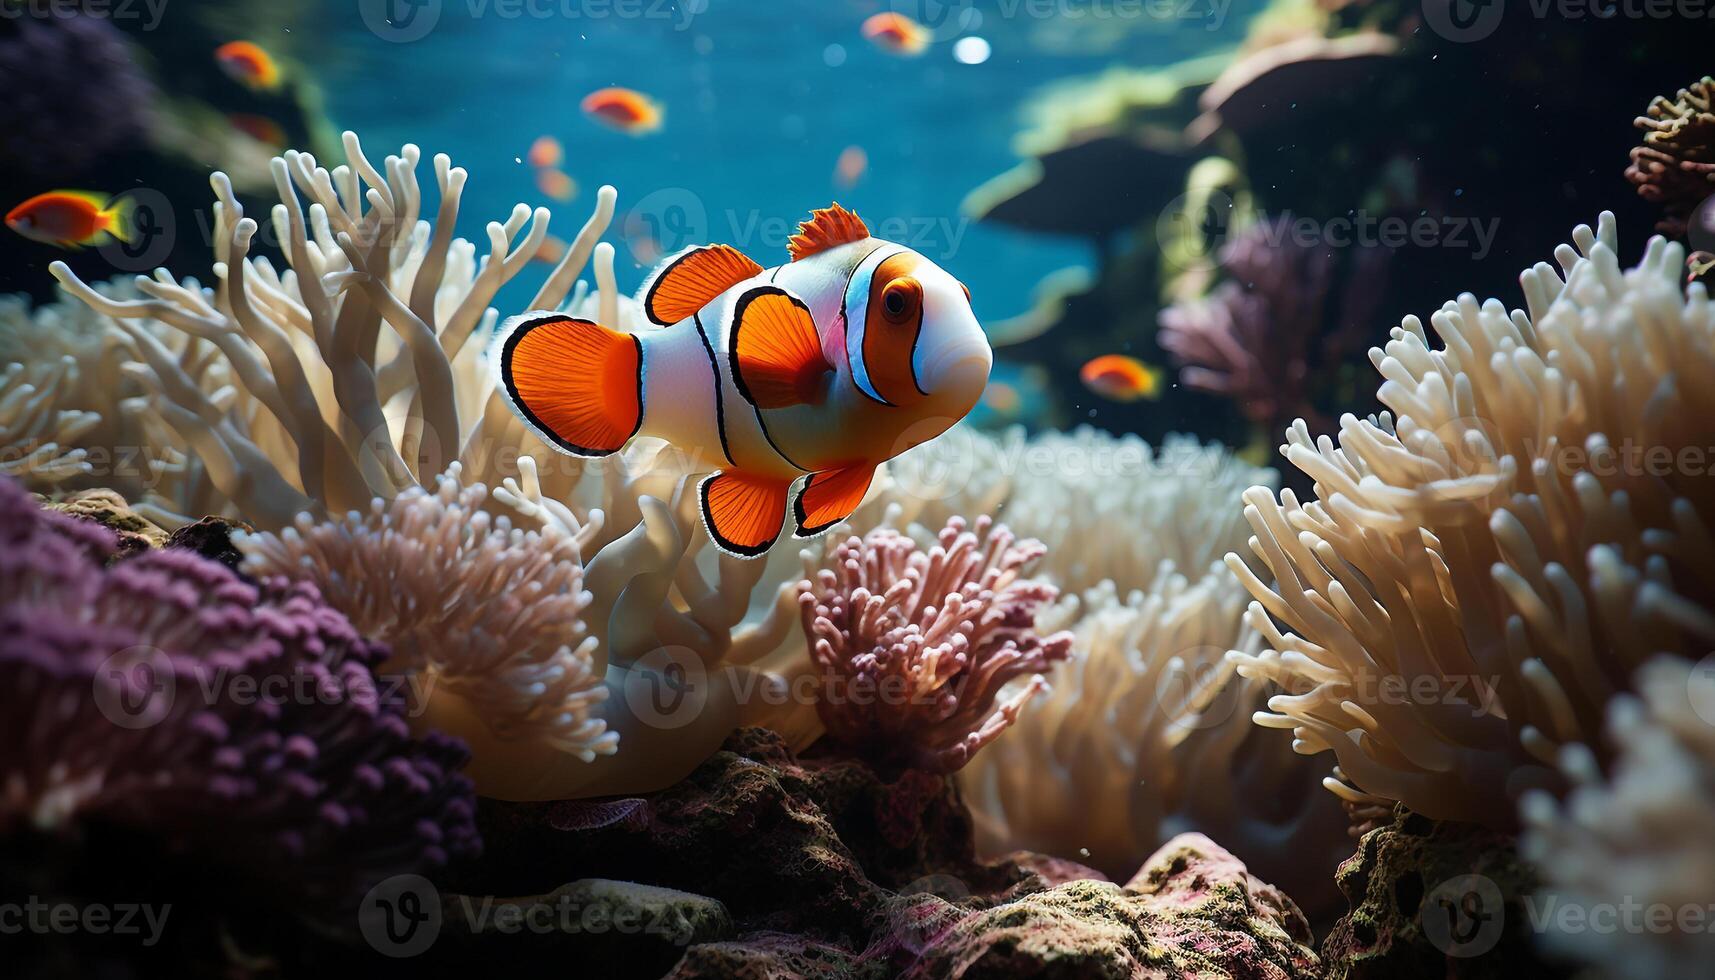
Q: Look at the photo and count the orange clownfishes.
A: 1